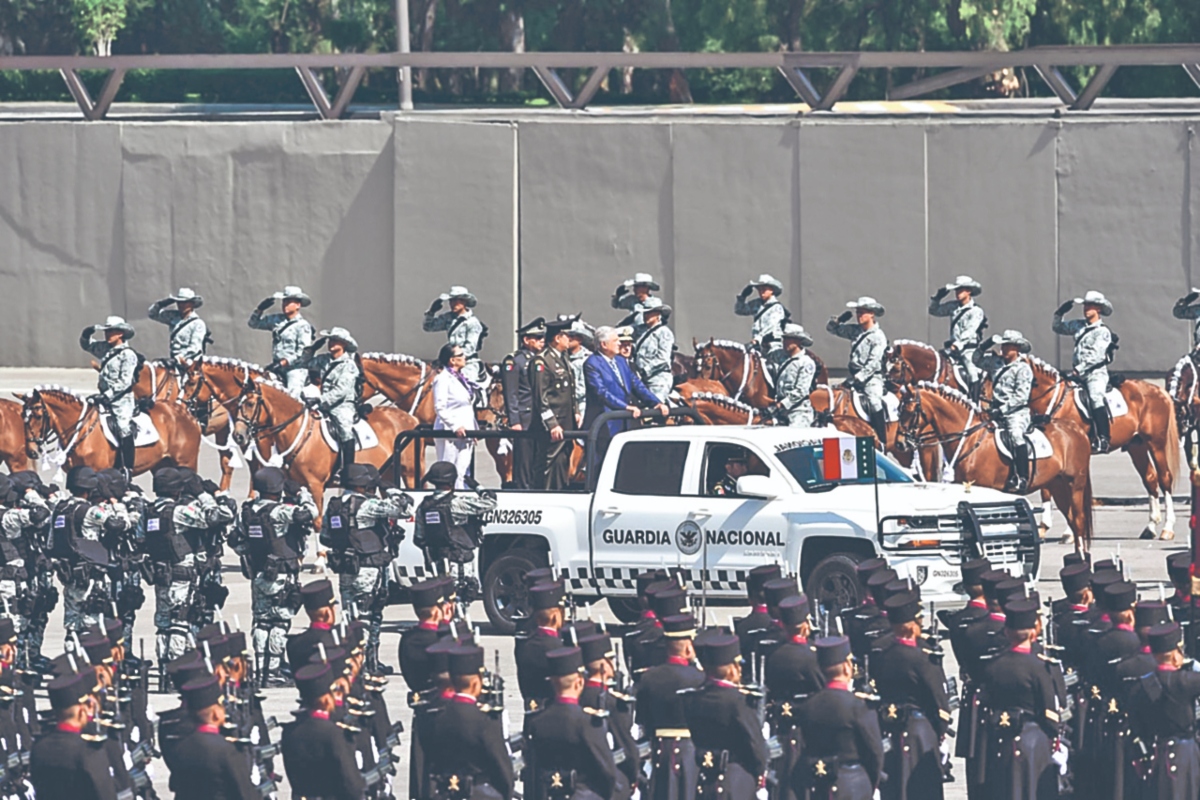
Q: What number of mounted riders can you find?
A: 15